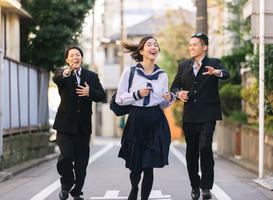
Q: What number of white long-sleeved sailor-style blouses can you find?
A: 1